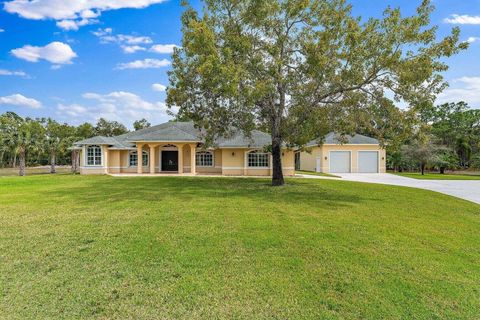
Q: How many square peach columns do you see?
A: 4